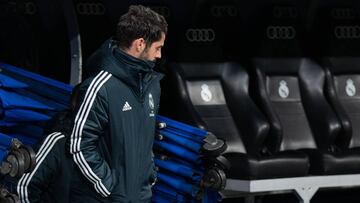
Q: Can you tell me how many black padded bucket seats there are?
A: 3